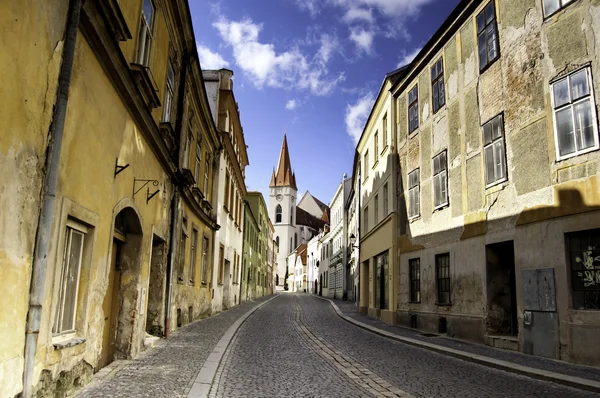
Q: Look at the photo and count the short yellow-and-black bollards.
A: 0